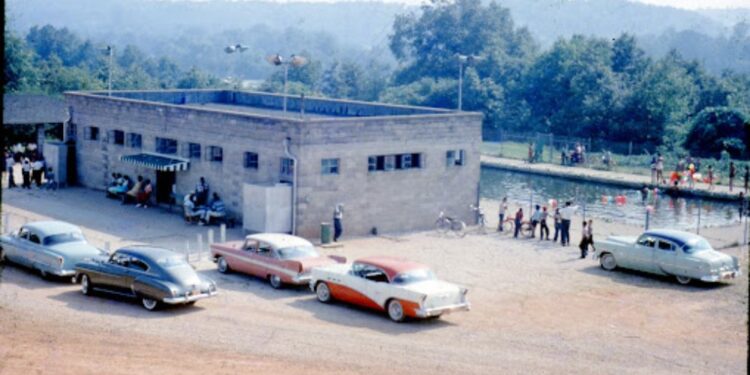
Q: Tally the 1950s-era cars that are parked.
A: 5